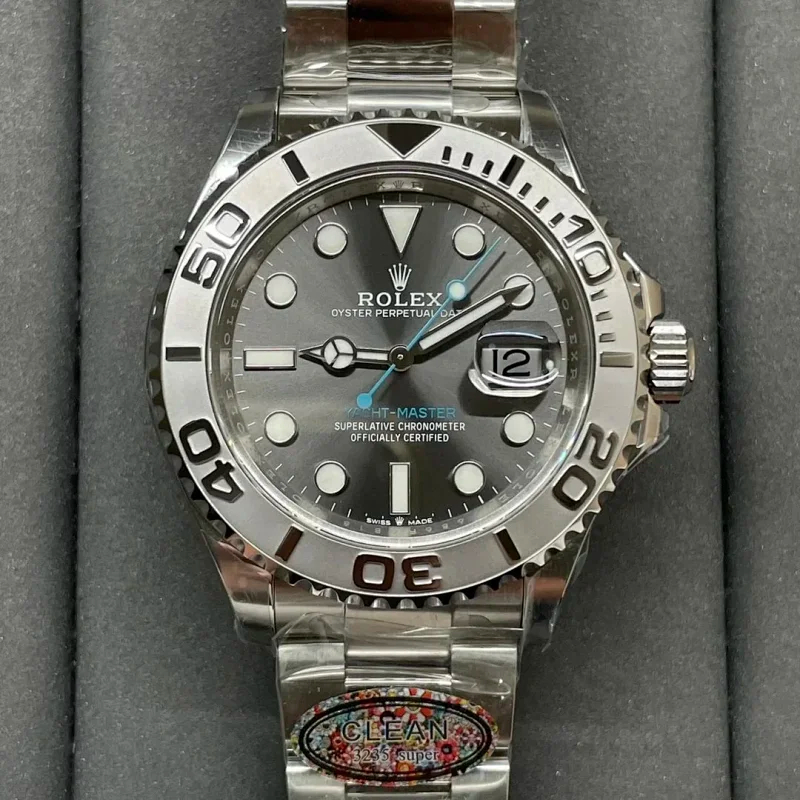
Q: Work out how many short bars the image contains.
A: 9